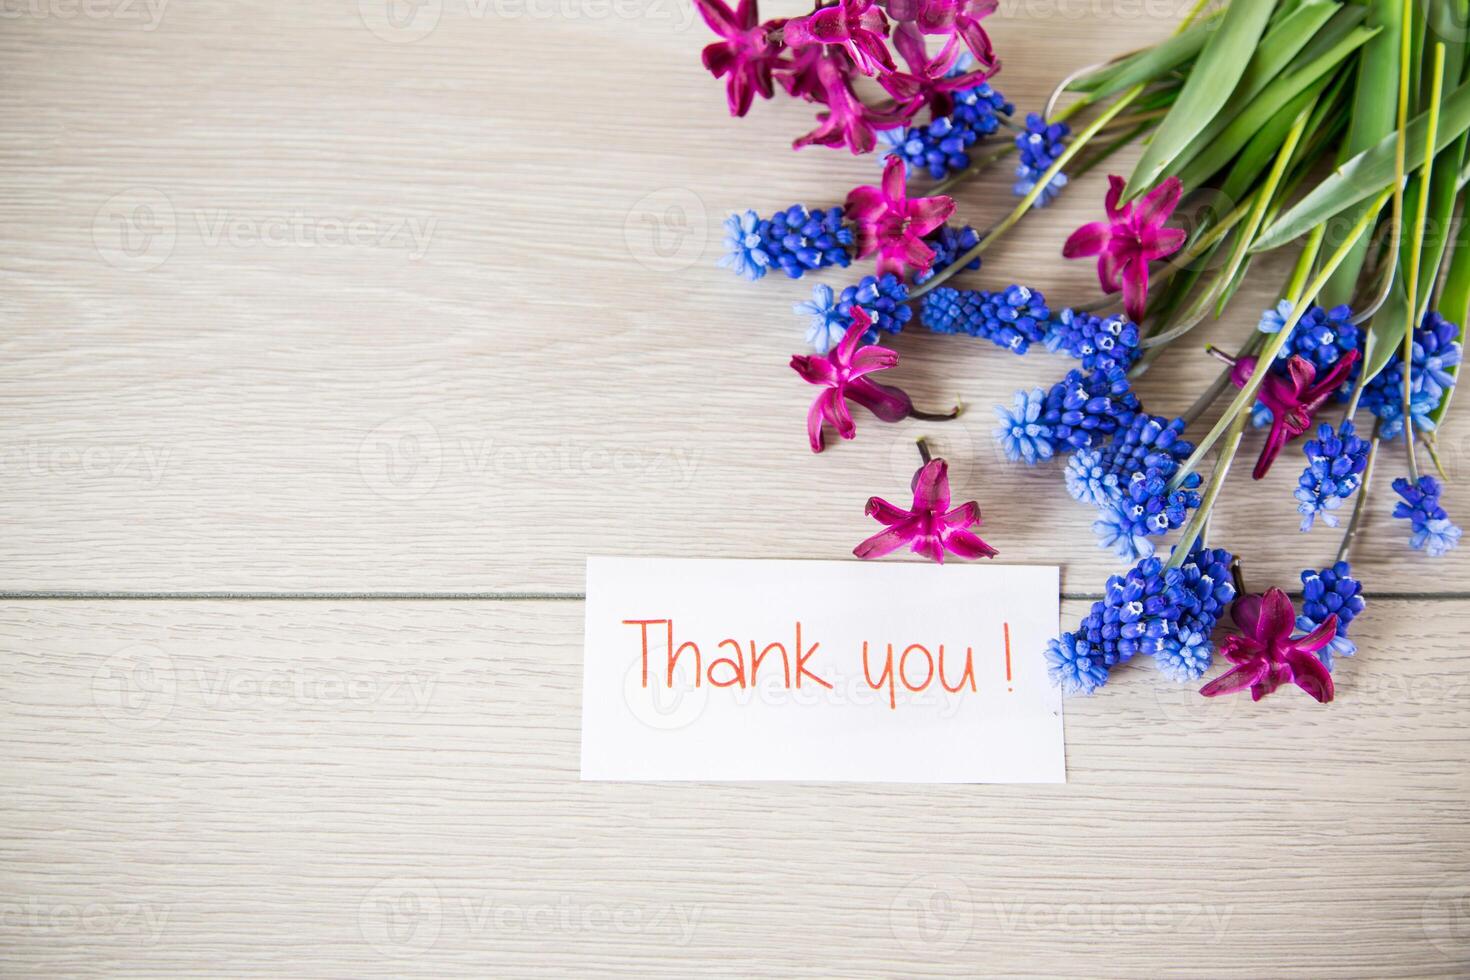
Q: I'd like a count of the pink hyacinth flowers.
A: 12